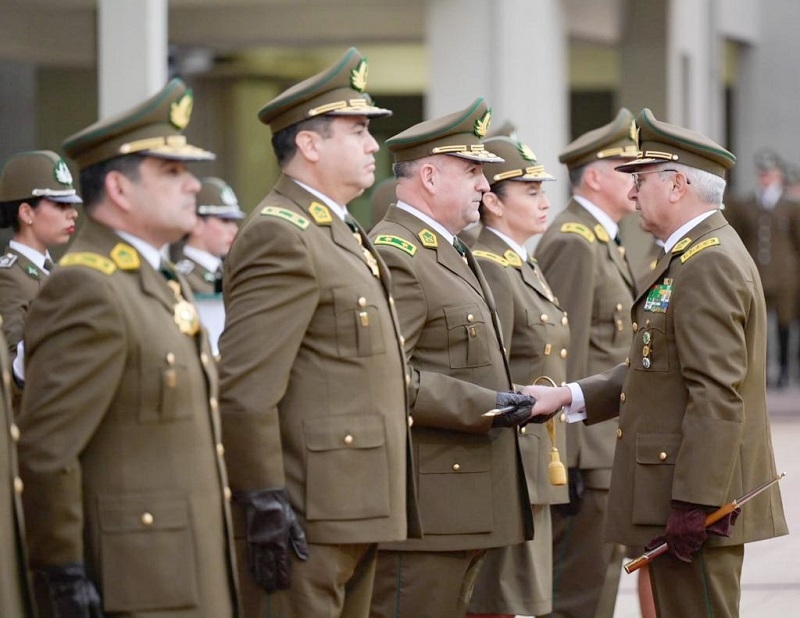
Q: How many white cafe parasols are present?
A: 0